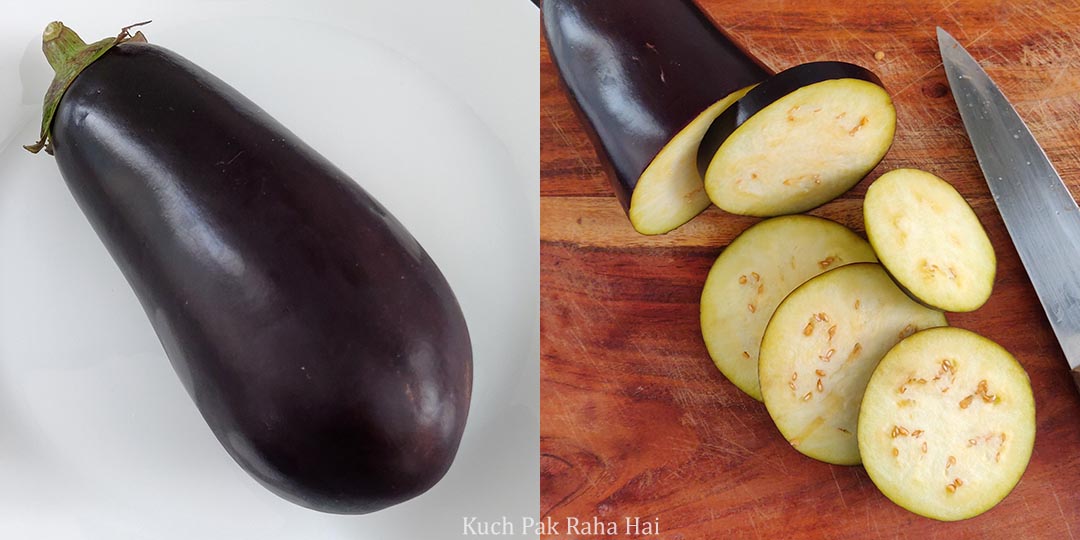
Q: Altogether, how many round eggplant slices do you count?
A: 5